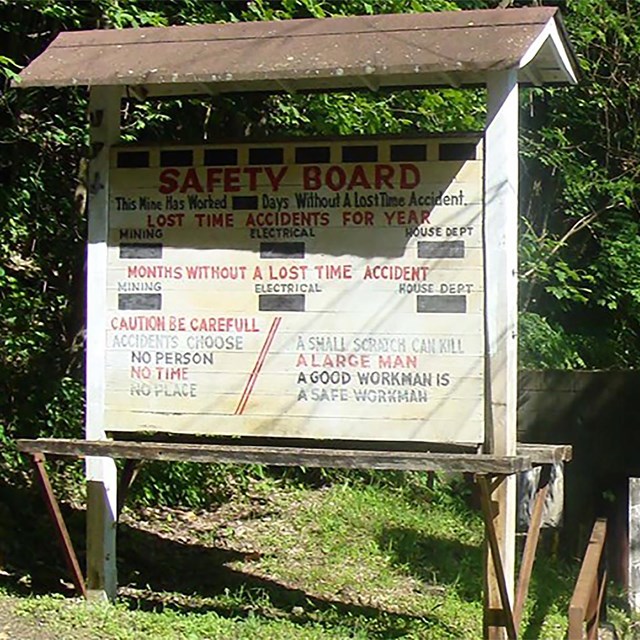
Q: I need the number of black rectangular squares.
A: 15